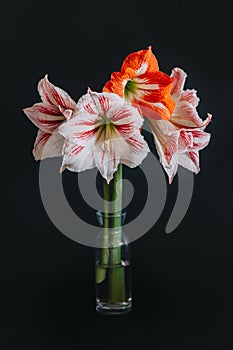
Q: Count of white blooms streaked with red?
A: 4